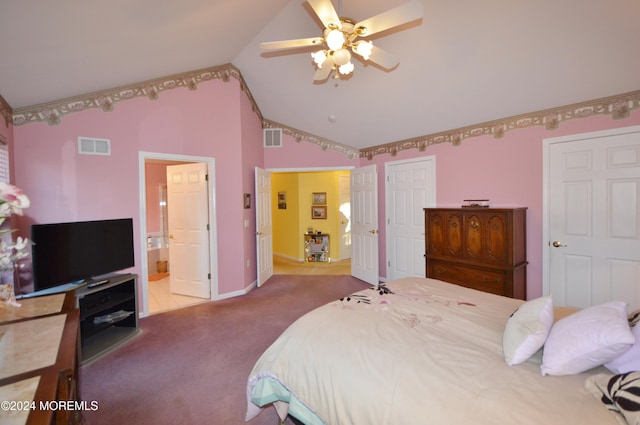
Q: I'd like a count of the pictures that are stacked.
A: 2